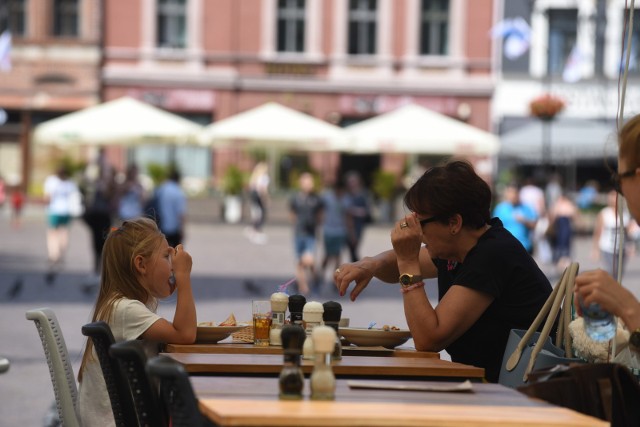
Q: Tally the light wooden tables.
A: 3